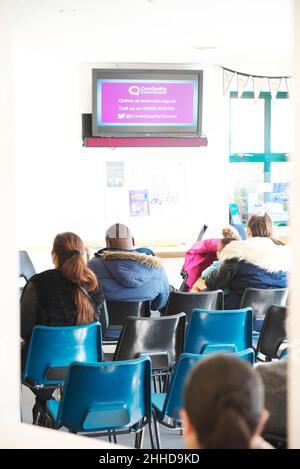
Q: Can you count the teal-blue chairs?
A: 4